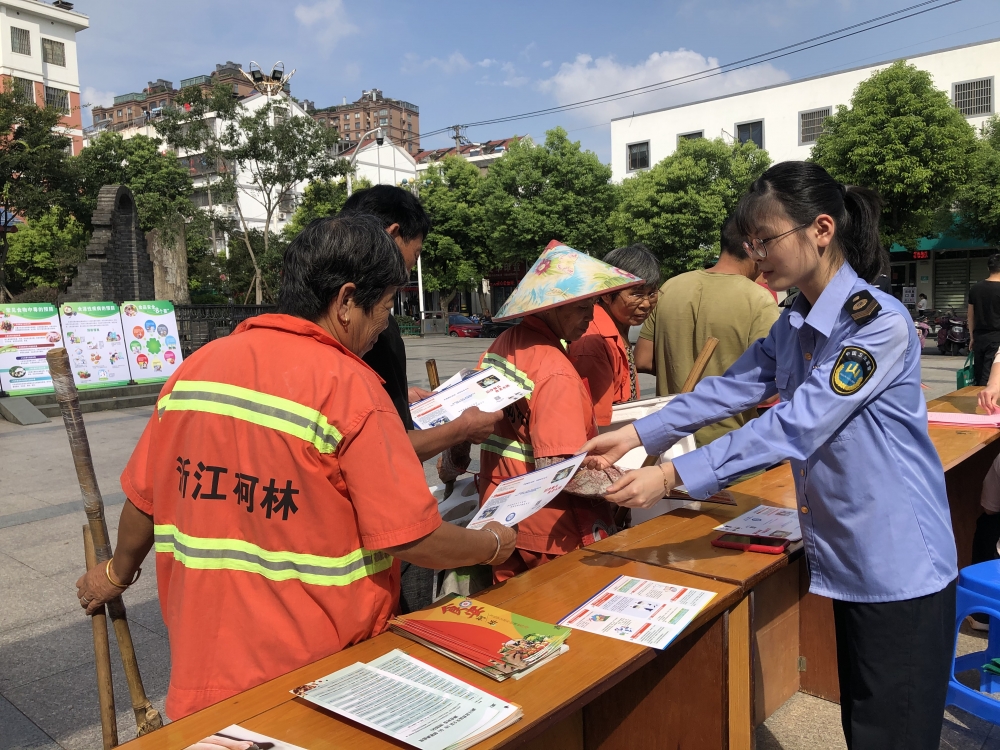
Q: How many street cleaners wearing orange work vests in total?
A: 3